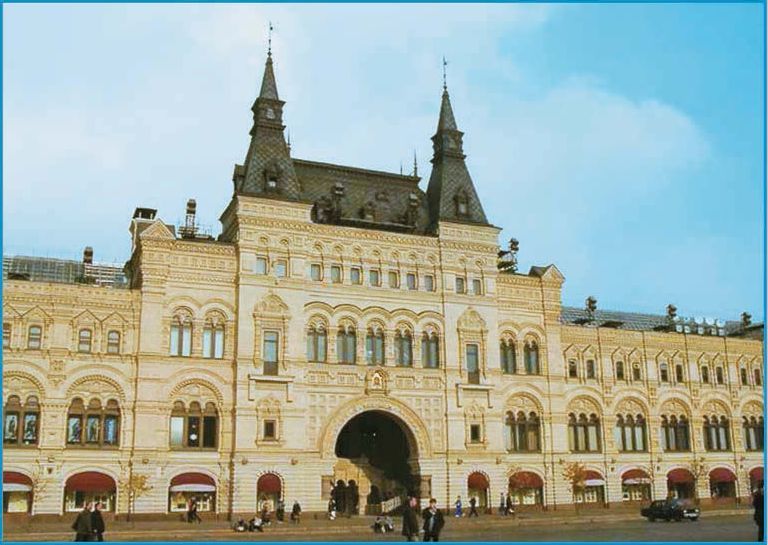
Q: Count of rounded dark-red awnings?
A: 11